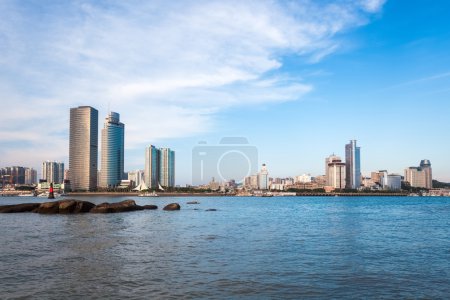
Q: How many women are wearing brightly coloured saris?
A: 0